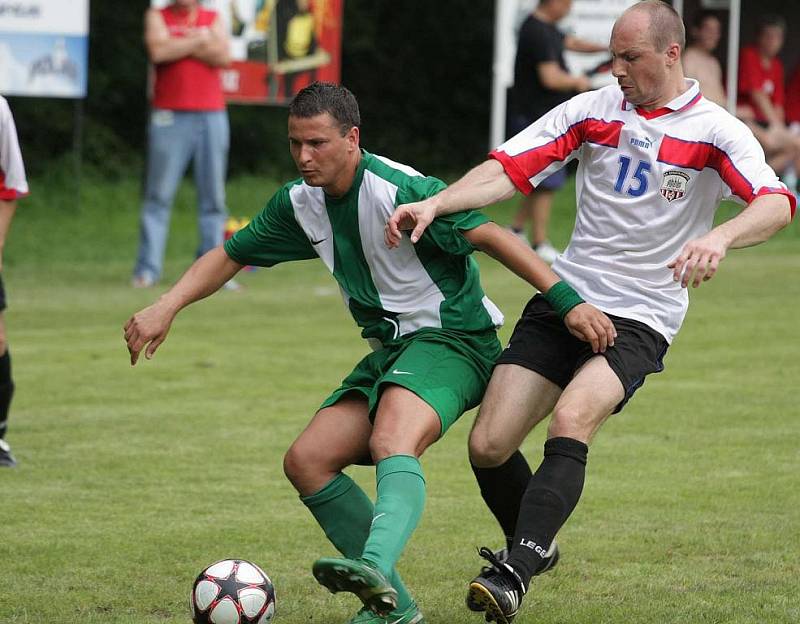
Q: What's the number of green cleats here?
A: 2